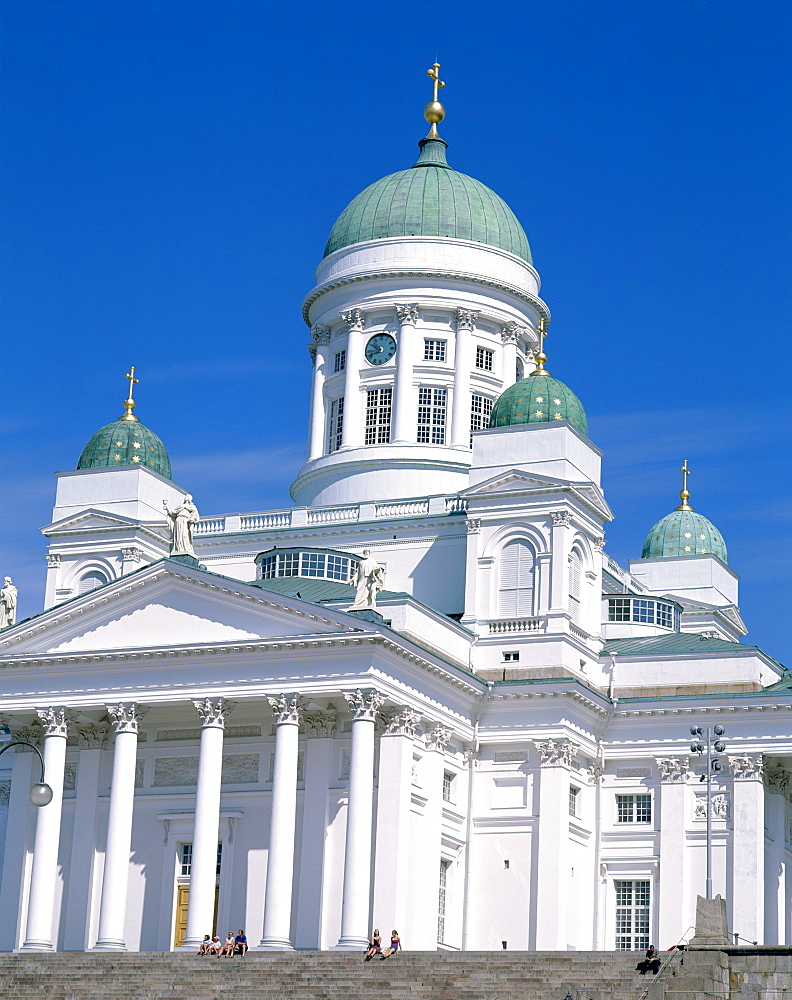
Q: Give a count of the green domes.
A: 4